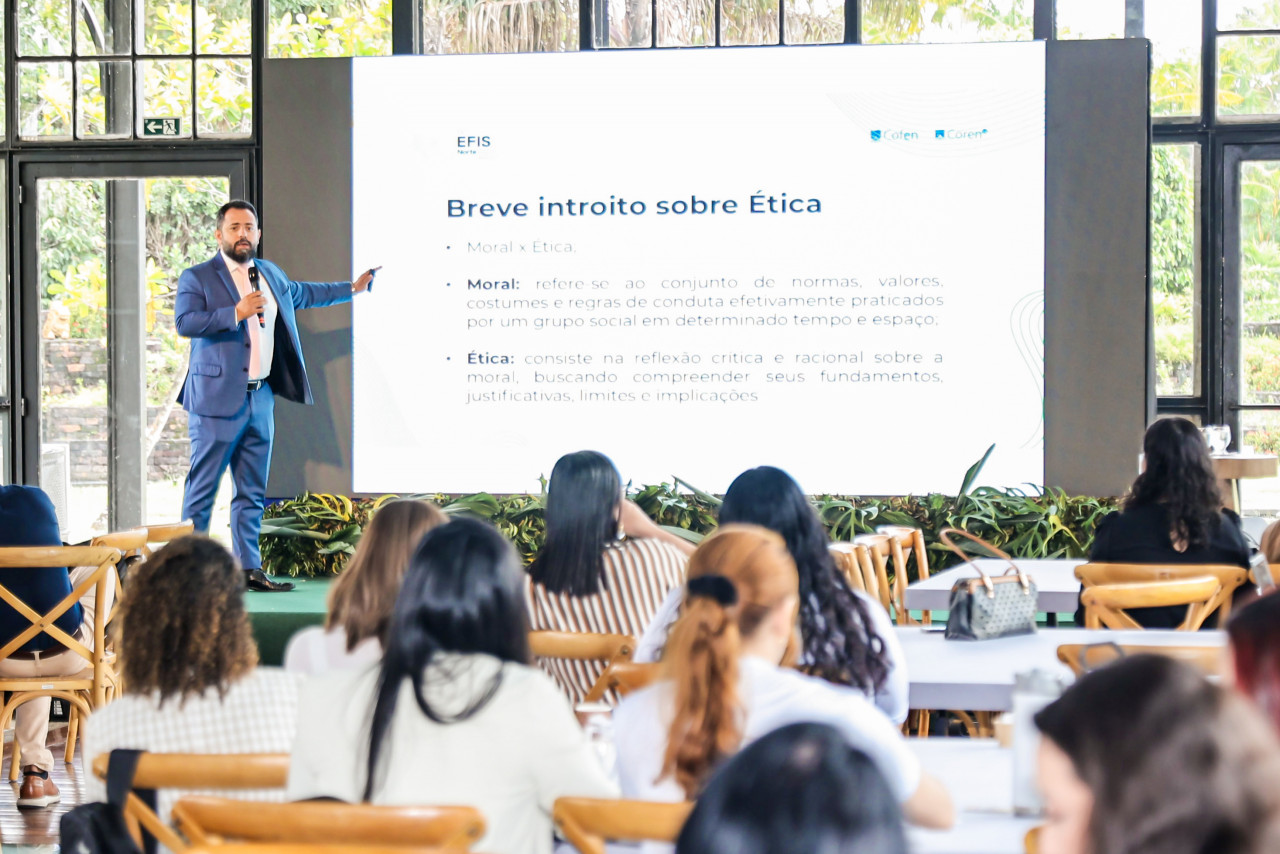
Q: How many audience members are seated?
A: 12